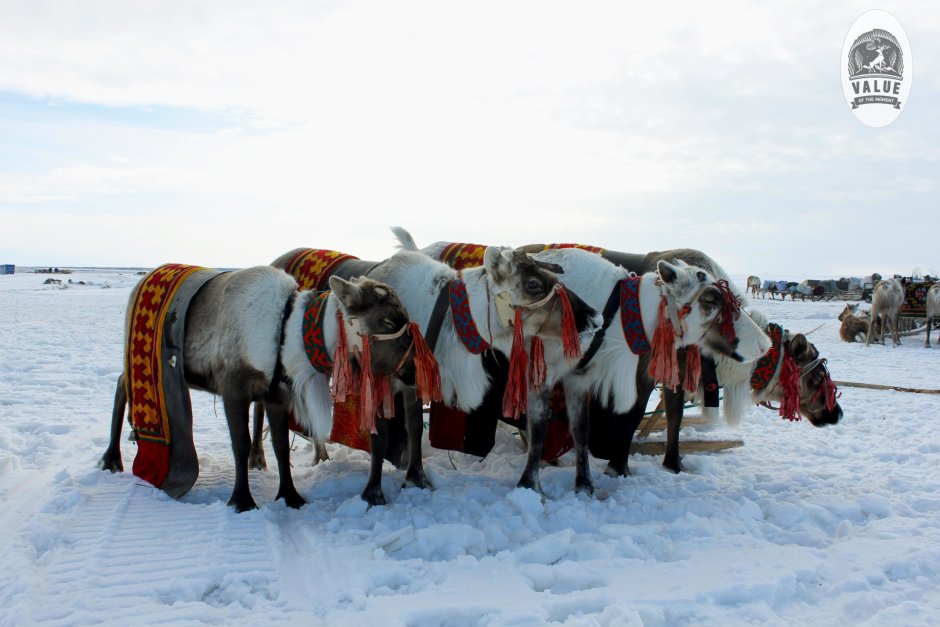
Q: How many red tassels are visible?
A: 12